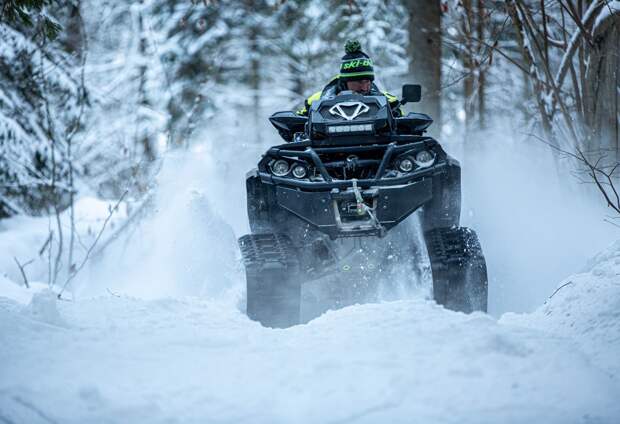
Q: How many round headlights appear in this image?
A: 4